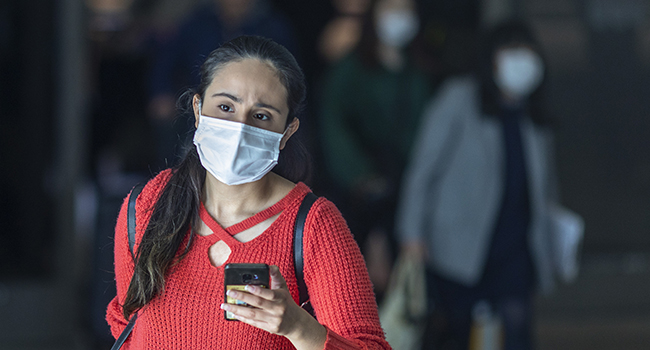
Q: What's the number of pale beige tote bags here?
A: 1